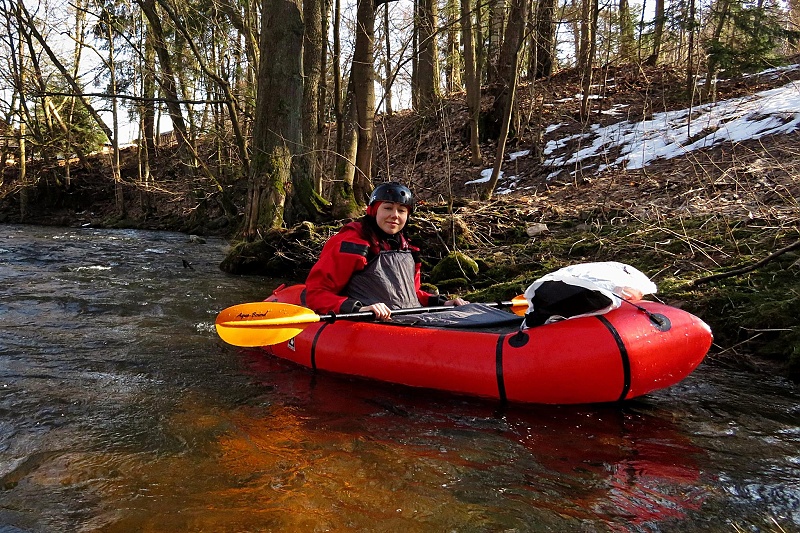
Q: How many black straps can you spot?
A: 3